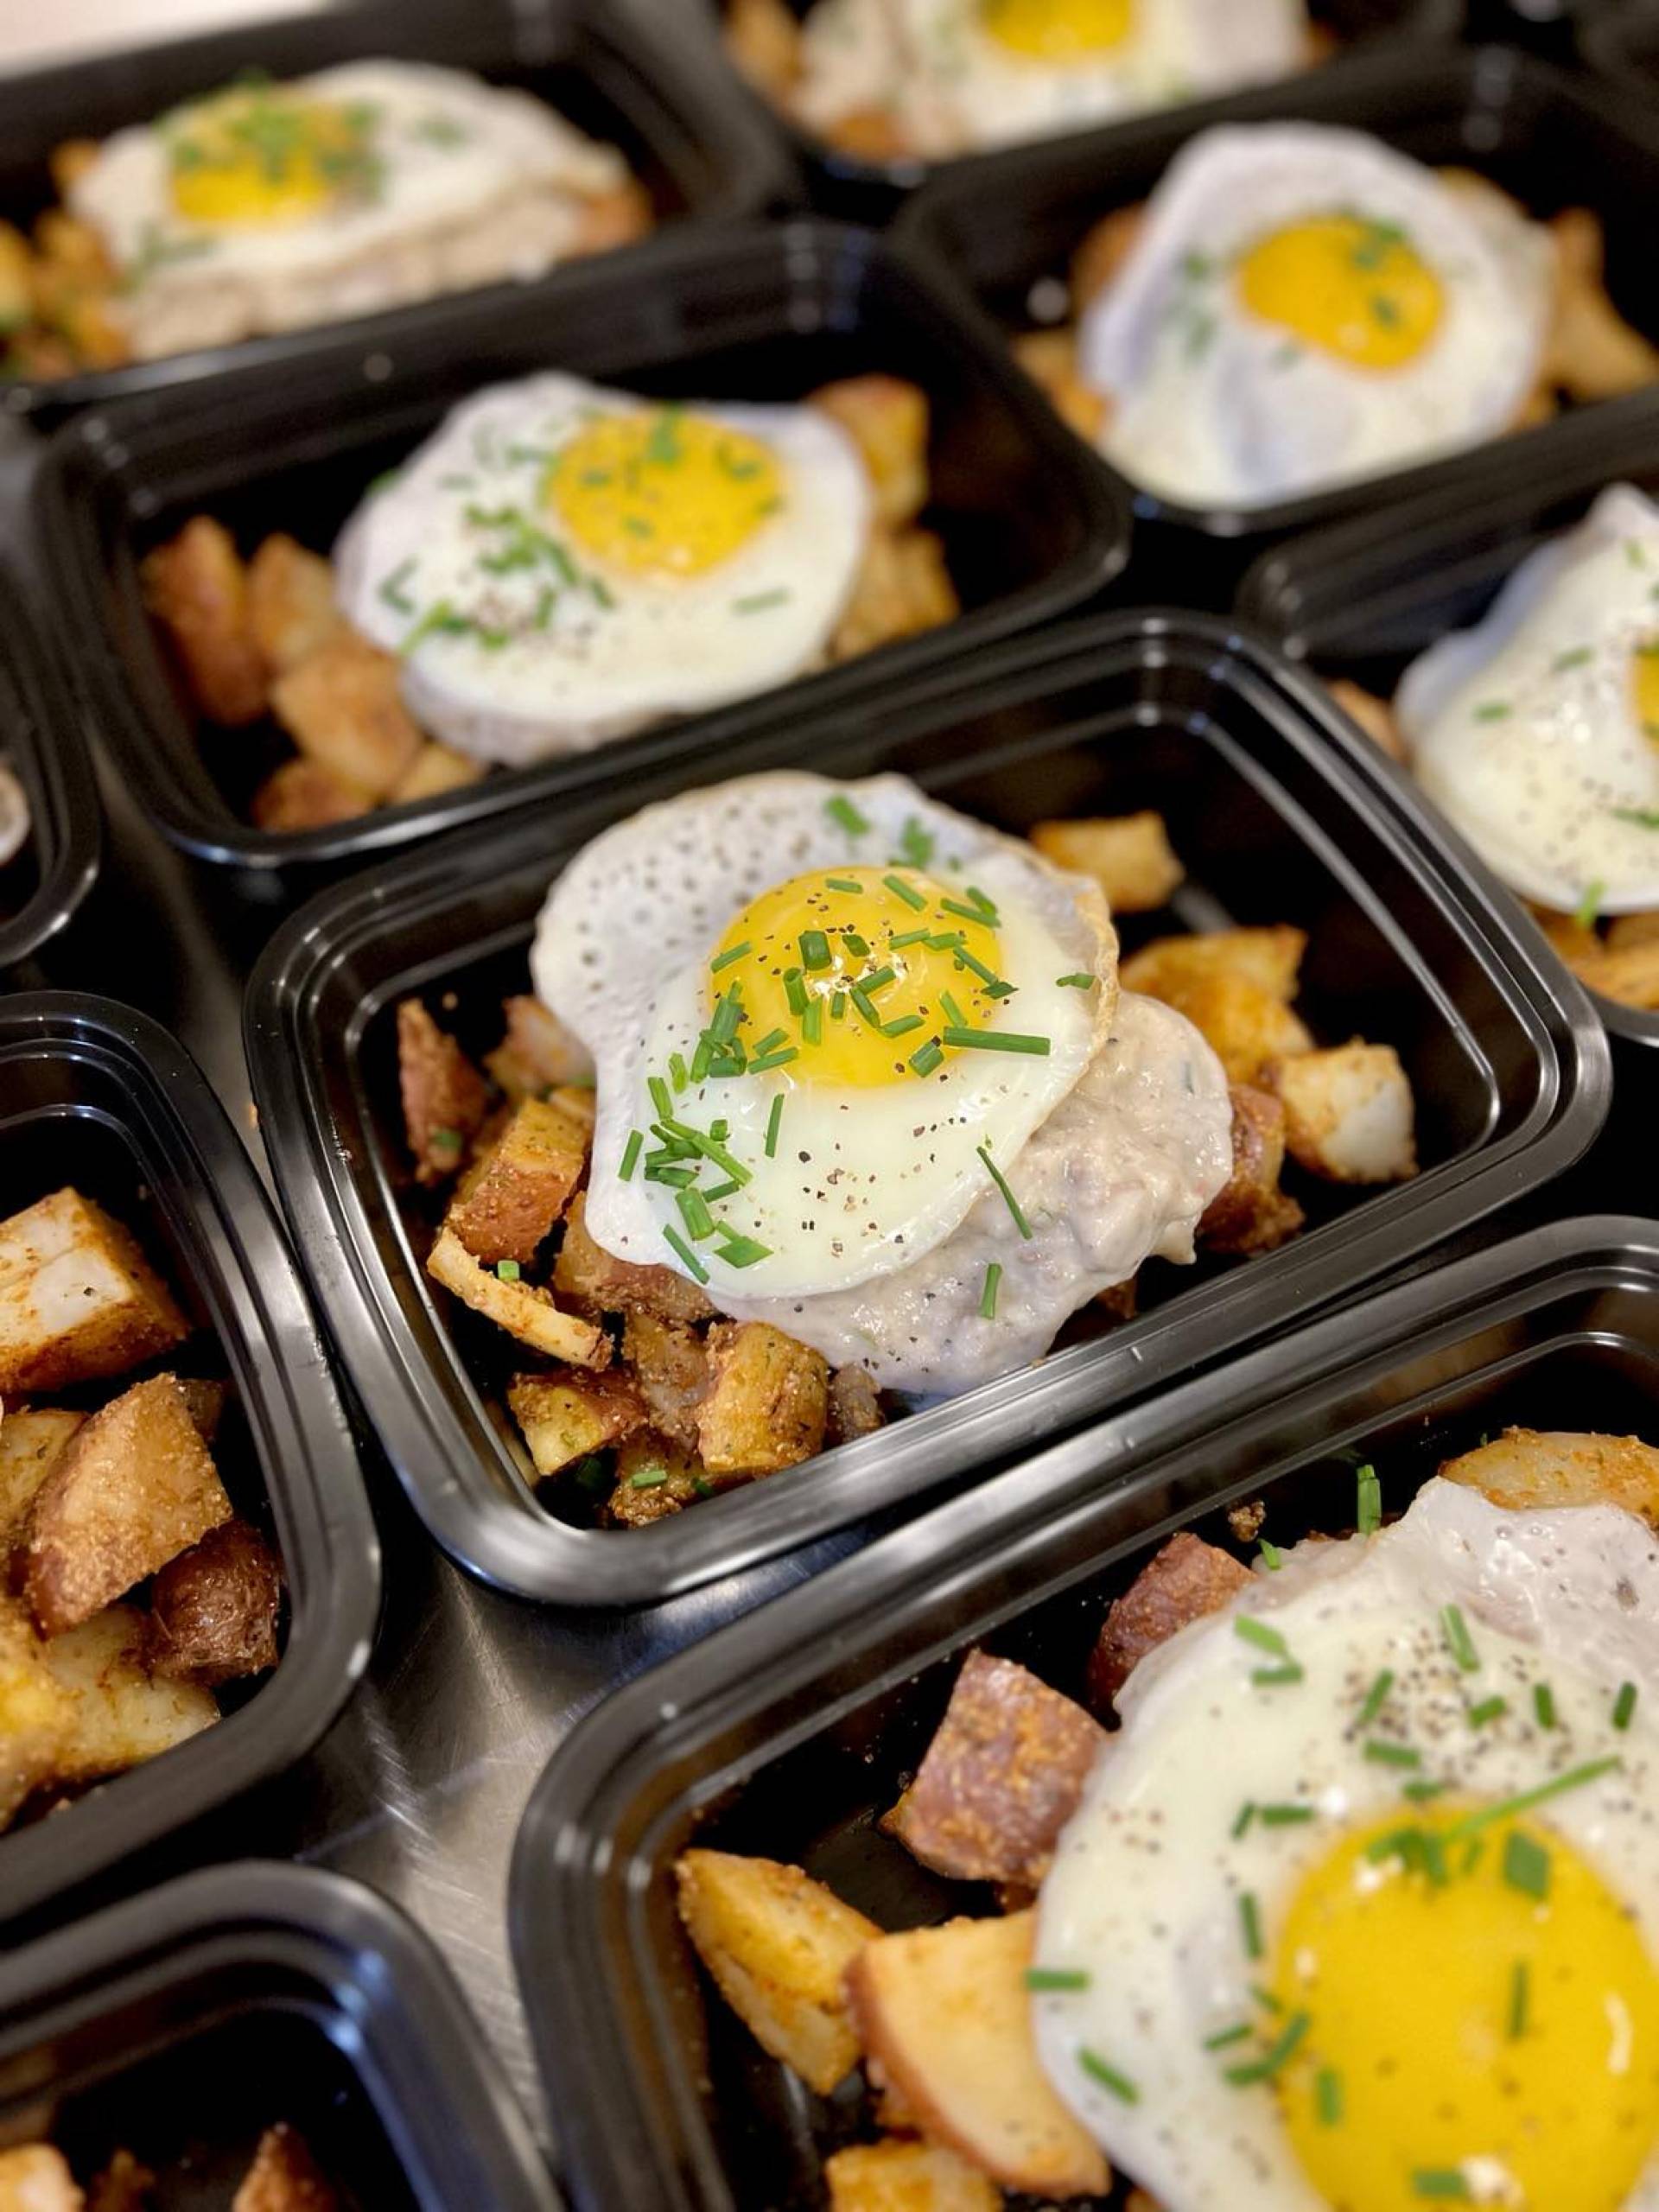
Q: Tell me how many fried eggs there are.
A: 7